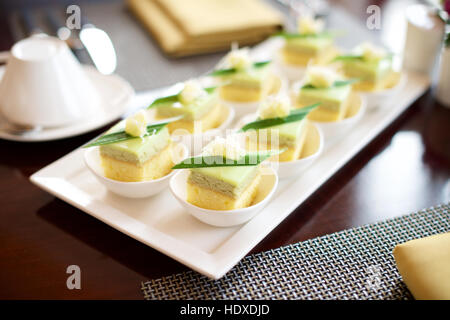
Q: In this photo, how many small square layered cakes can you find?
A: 8